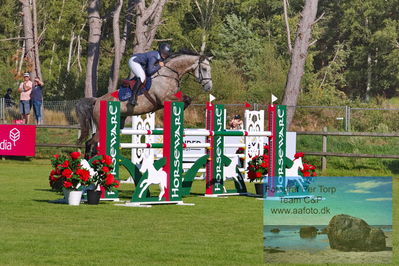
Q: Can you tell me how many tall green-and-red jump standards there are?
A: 4